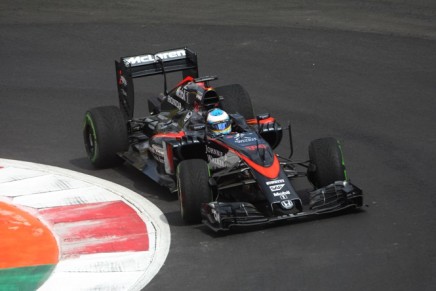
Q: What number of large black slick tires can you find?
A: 4